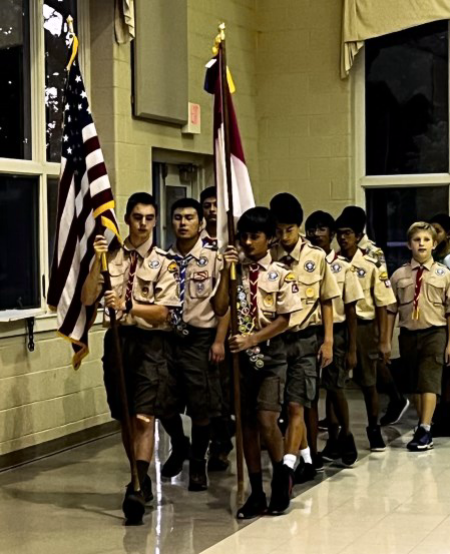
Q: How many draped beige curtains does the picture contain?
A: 2